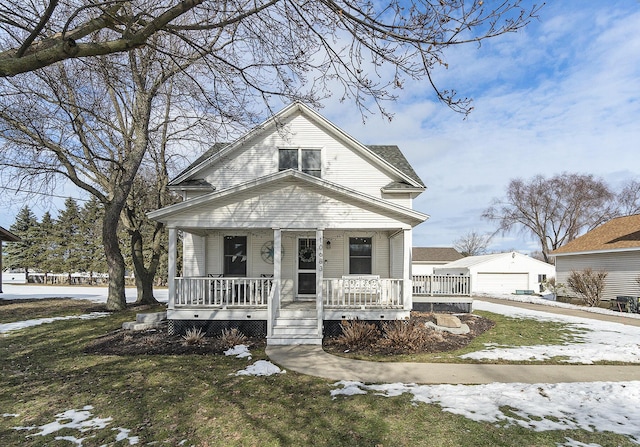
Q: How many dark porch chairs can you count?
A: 2